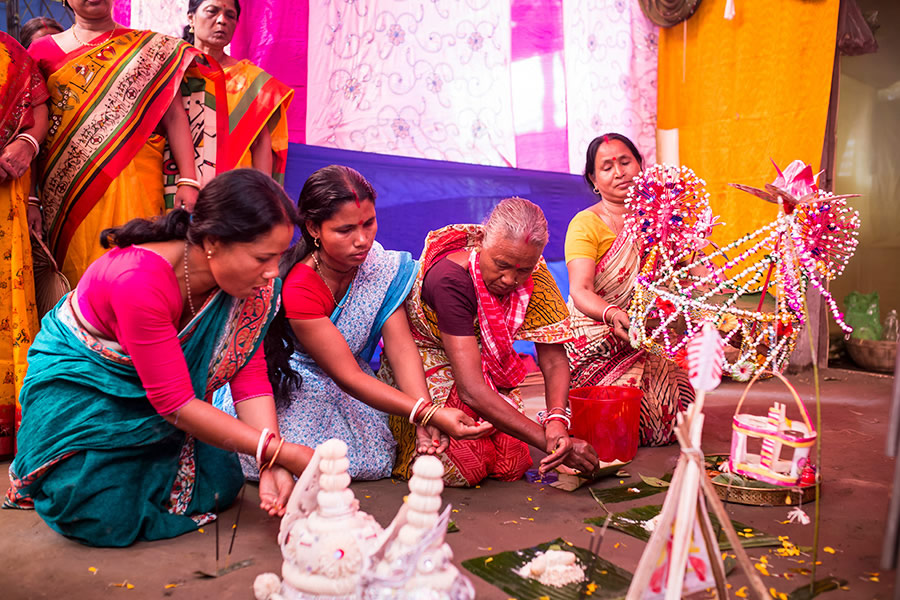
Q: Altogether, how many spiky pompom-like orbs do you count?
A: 2